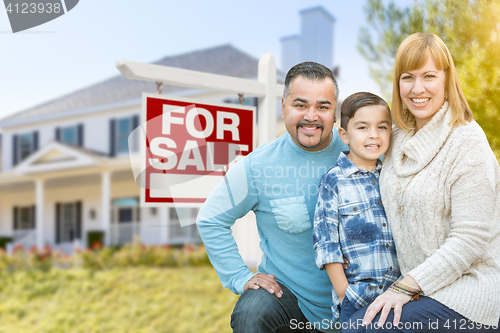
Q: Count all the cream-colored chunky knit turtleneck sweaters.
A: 1